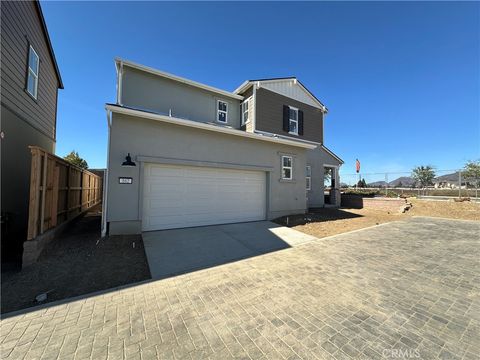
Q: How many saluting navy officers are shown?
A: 0